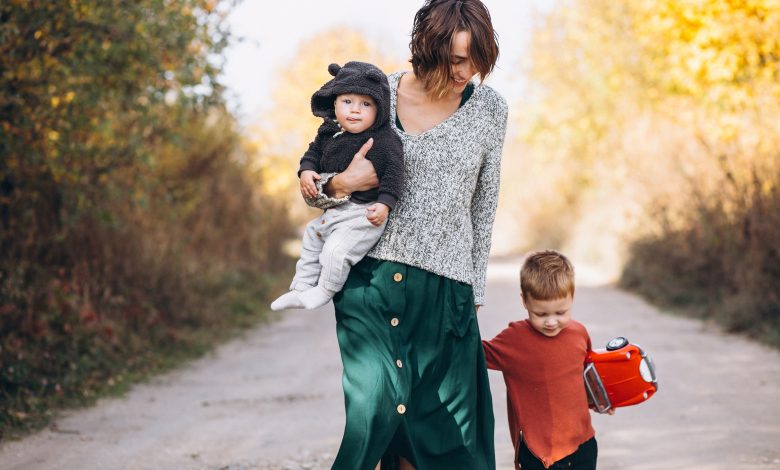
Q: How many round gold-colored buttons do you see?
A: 4